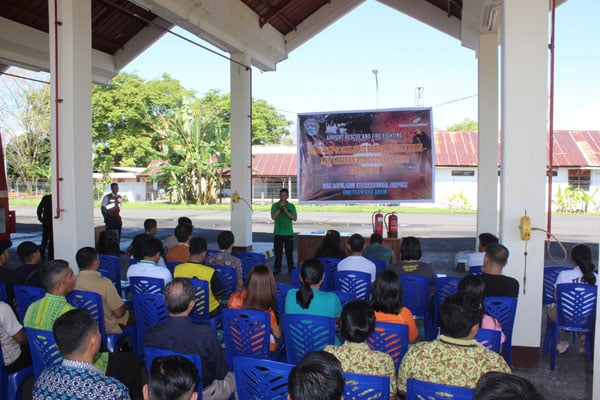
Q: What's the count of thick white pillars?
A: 4